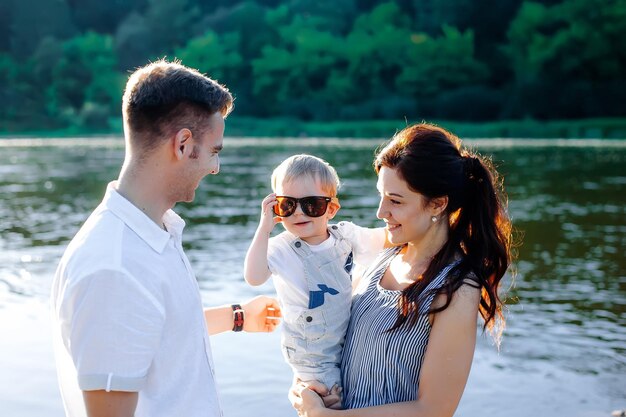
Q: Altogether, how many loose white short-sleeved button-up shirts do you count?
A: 1